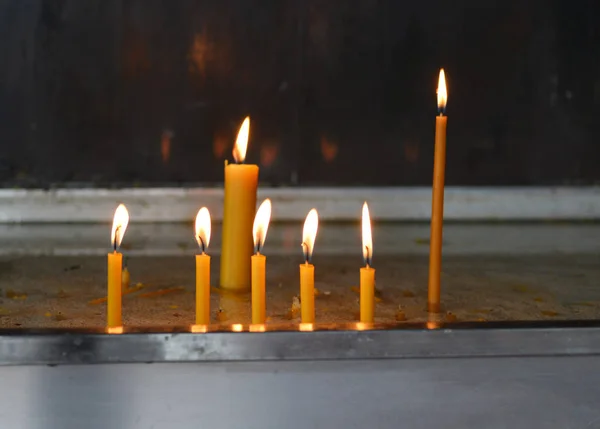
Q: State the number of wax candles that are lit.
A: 7